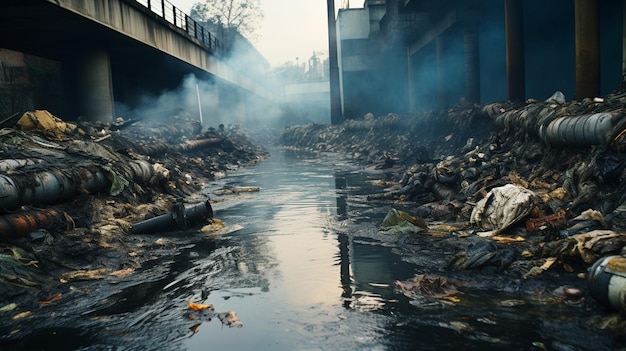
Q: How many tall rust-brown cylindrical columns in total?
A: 2